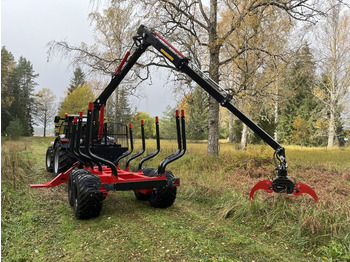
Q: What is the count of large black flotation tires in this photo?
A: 4